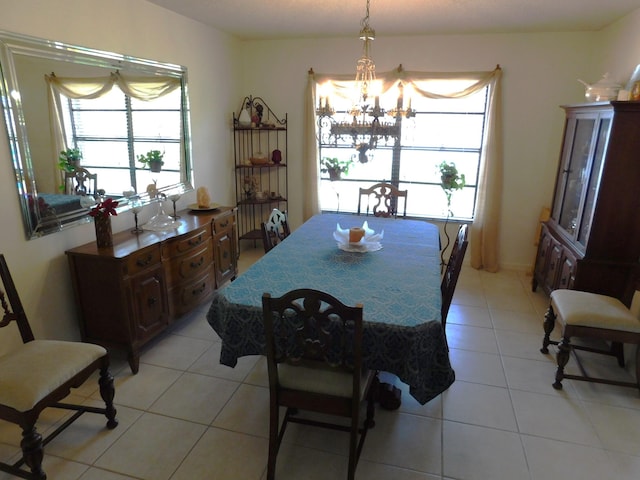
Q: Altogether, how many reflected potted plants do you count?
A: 2